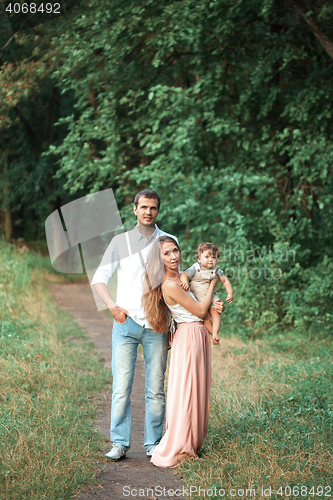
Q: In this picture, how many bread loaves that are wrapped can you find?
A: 0